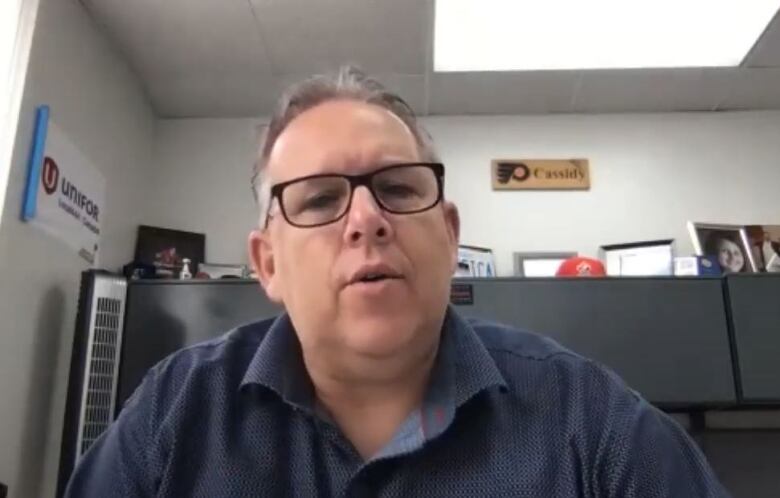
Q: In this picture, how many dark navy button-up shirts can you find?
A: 1